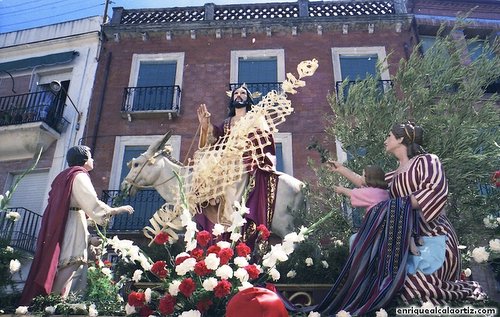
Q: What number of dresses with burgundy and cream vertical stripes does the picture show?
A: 1